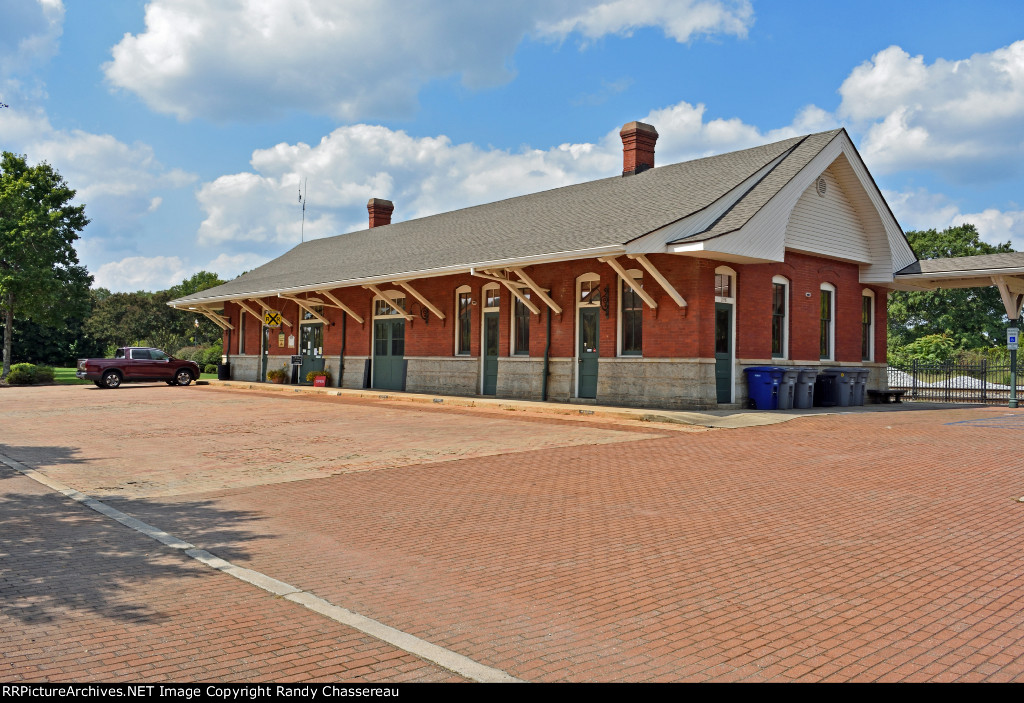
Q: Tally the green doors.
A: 6